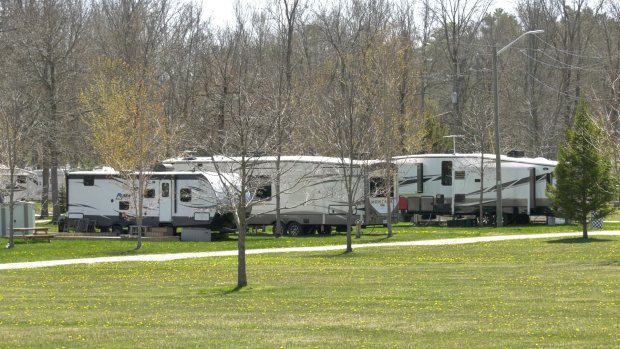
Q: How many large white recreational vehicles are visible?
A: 3